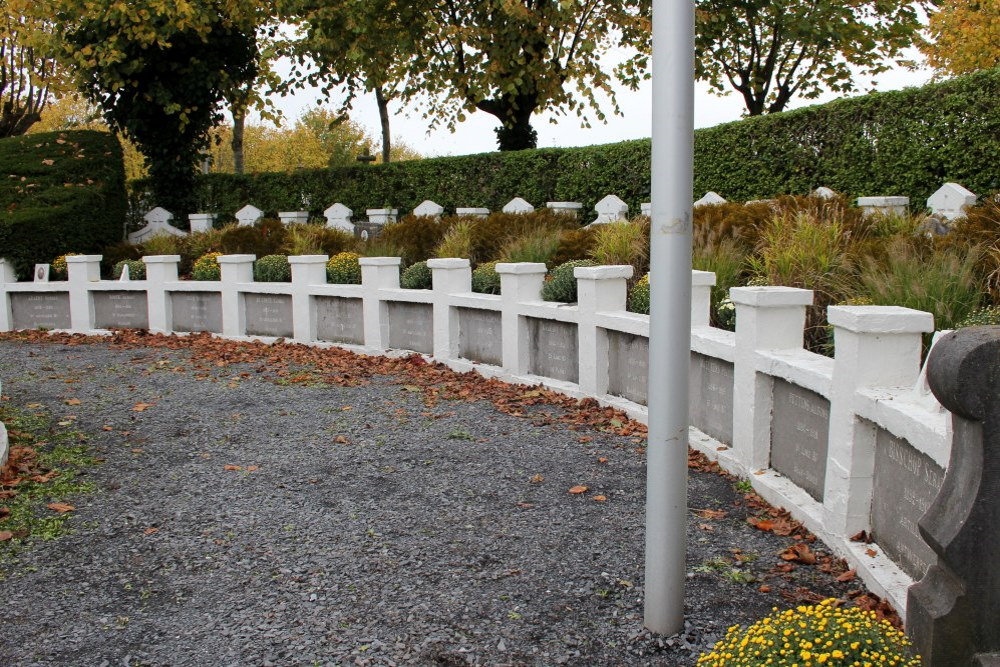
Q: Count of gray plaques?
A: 12